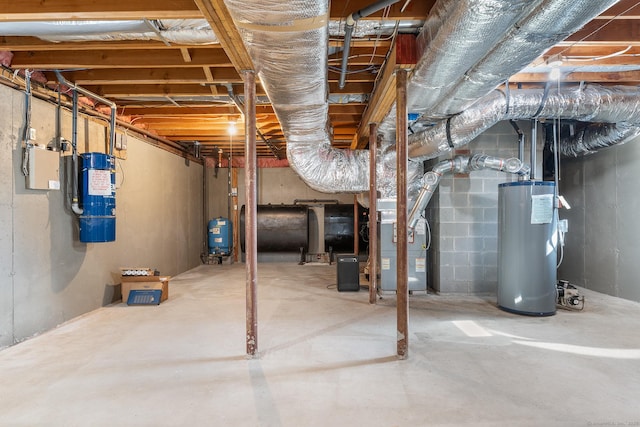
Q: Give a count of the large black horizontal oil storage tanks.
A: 2